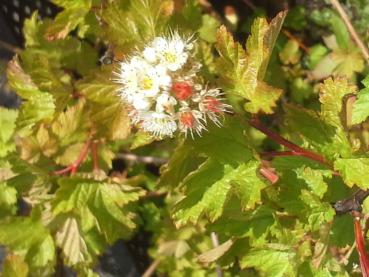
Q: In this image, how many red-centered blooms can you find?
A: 3